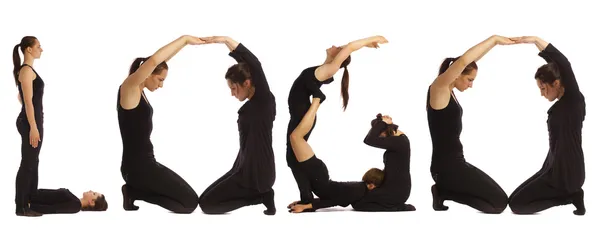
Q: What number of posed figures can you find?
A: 9